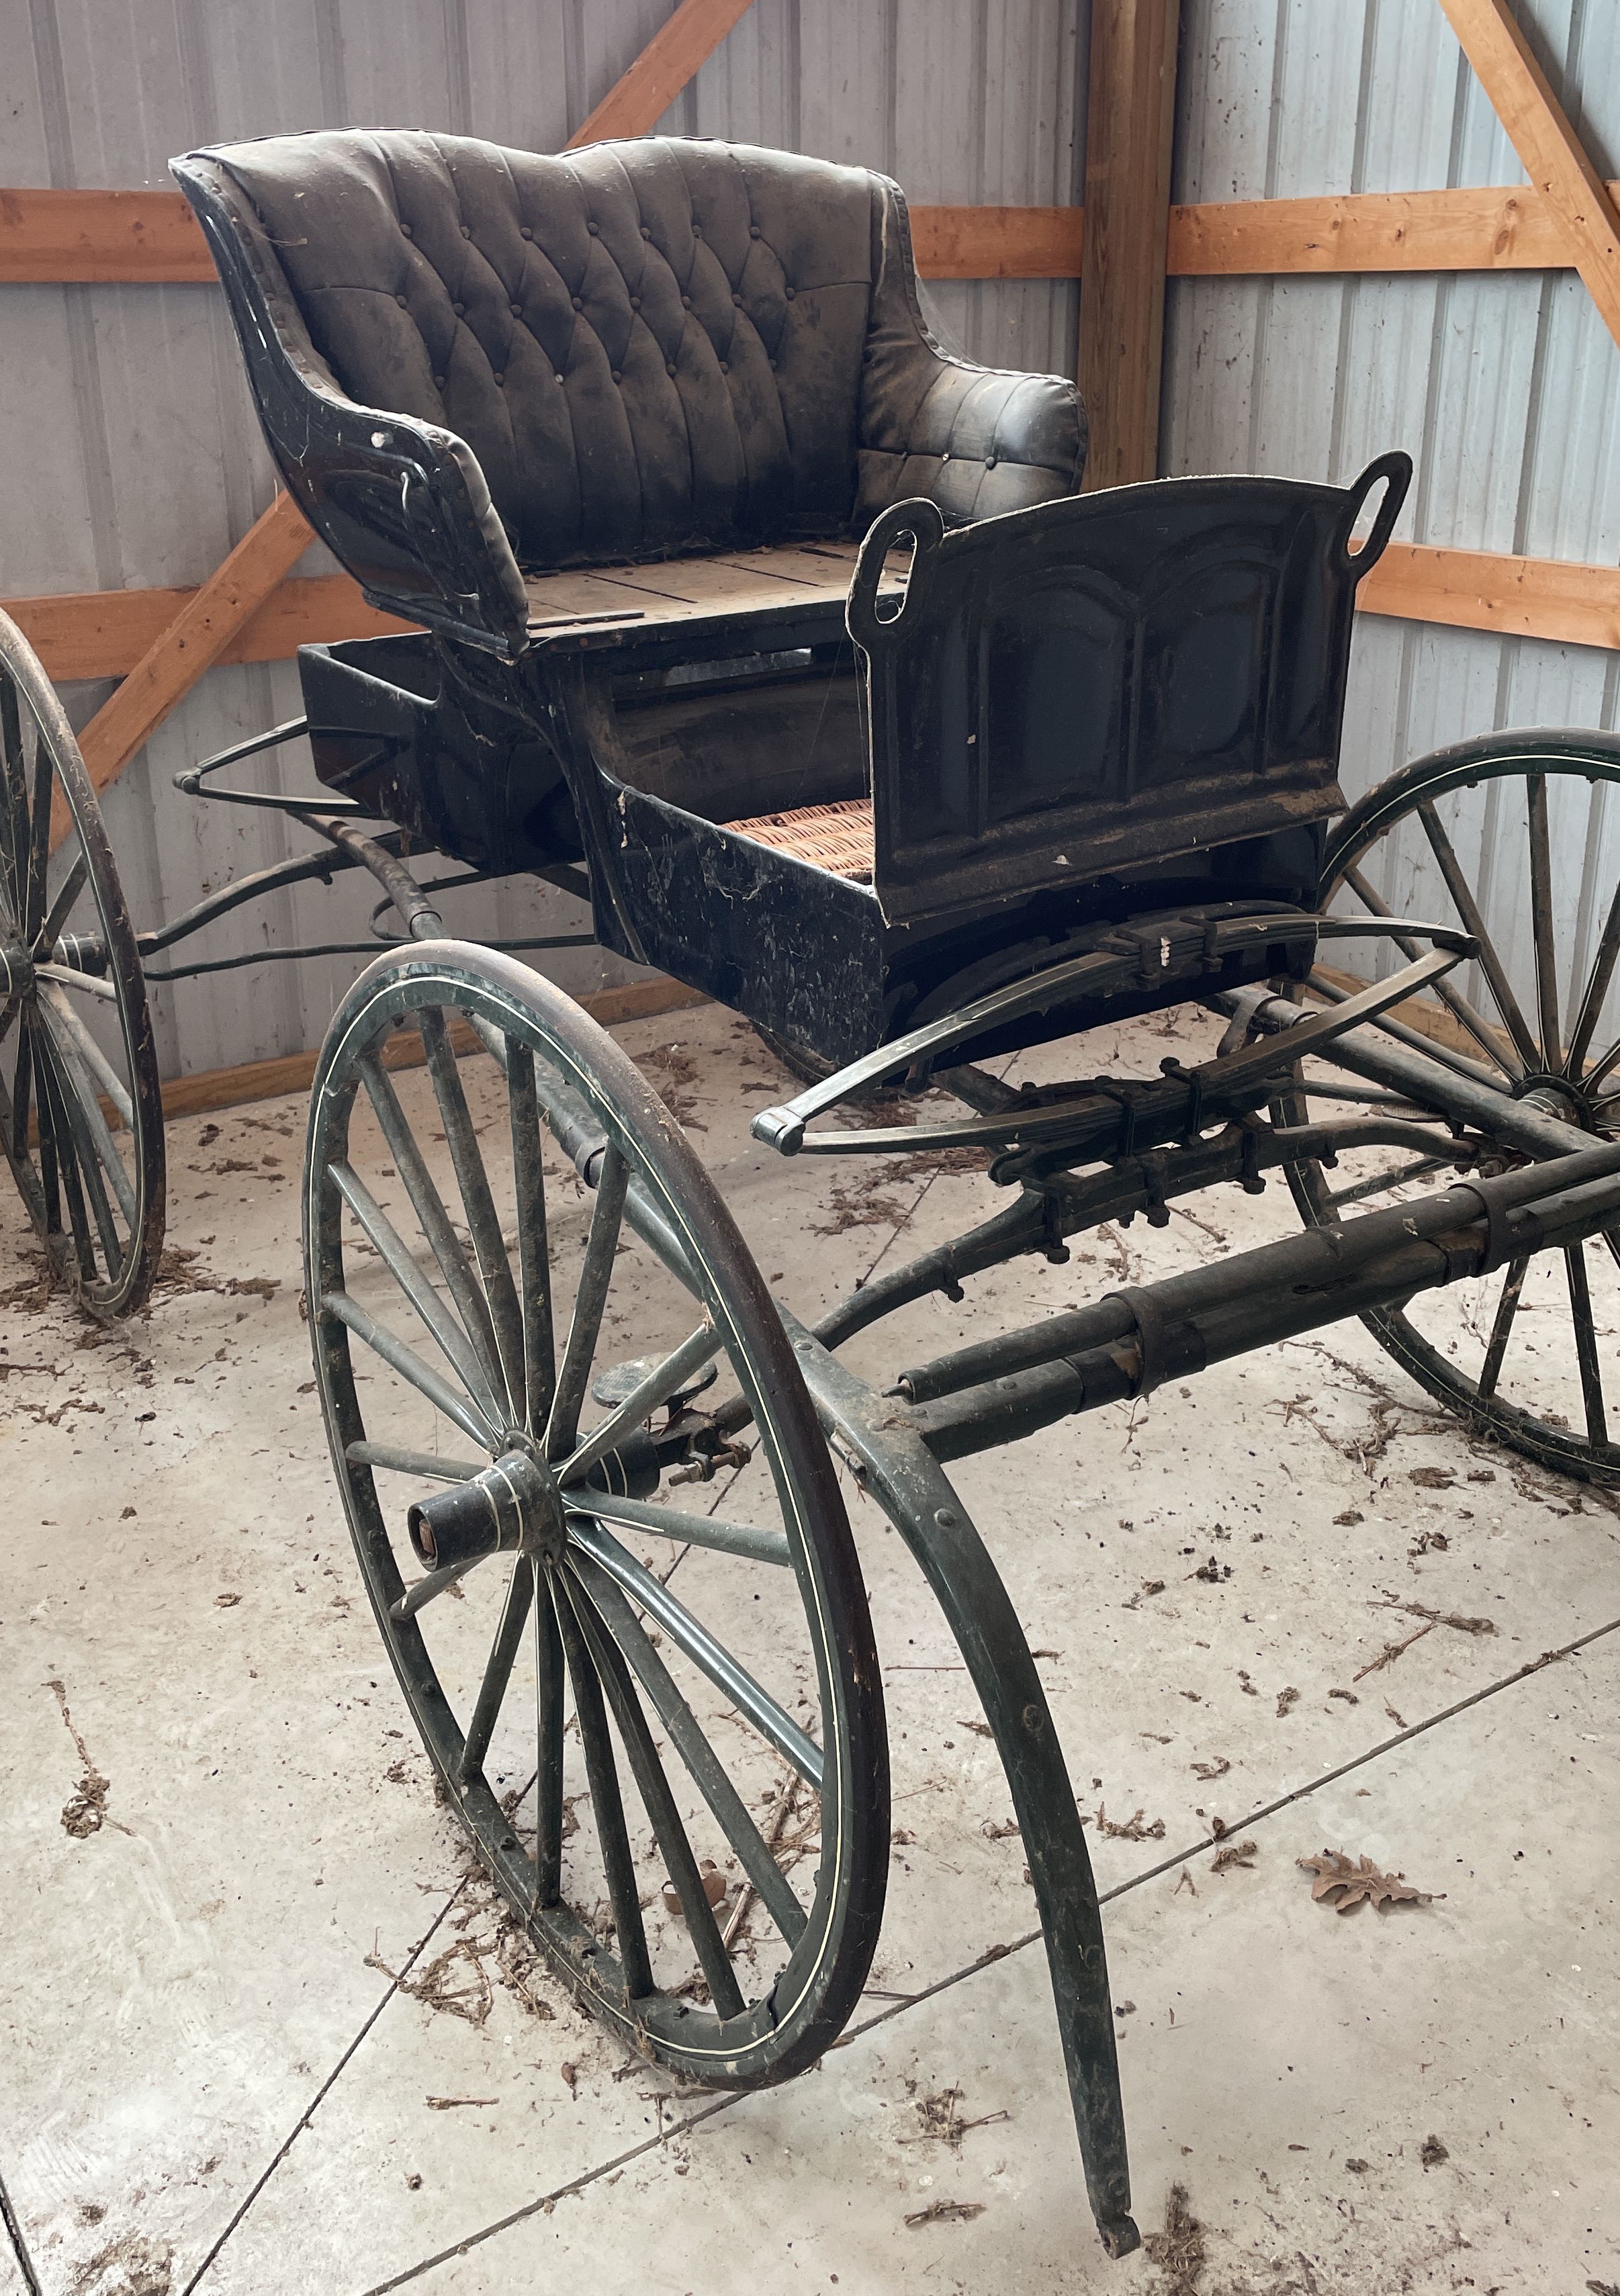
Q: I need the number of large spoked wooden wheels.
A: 3